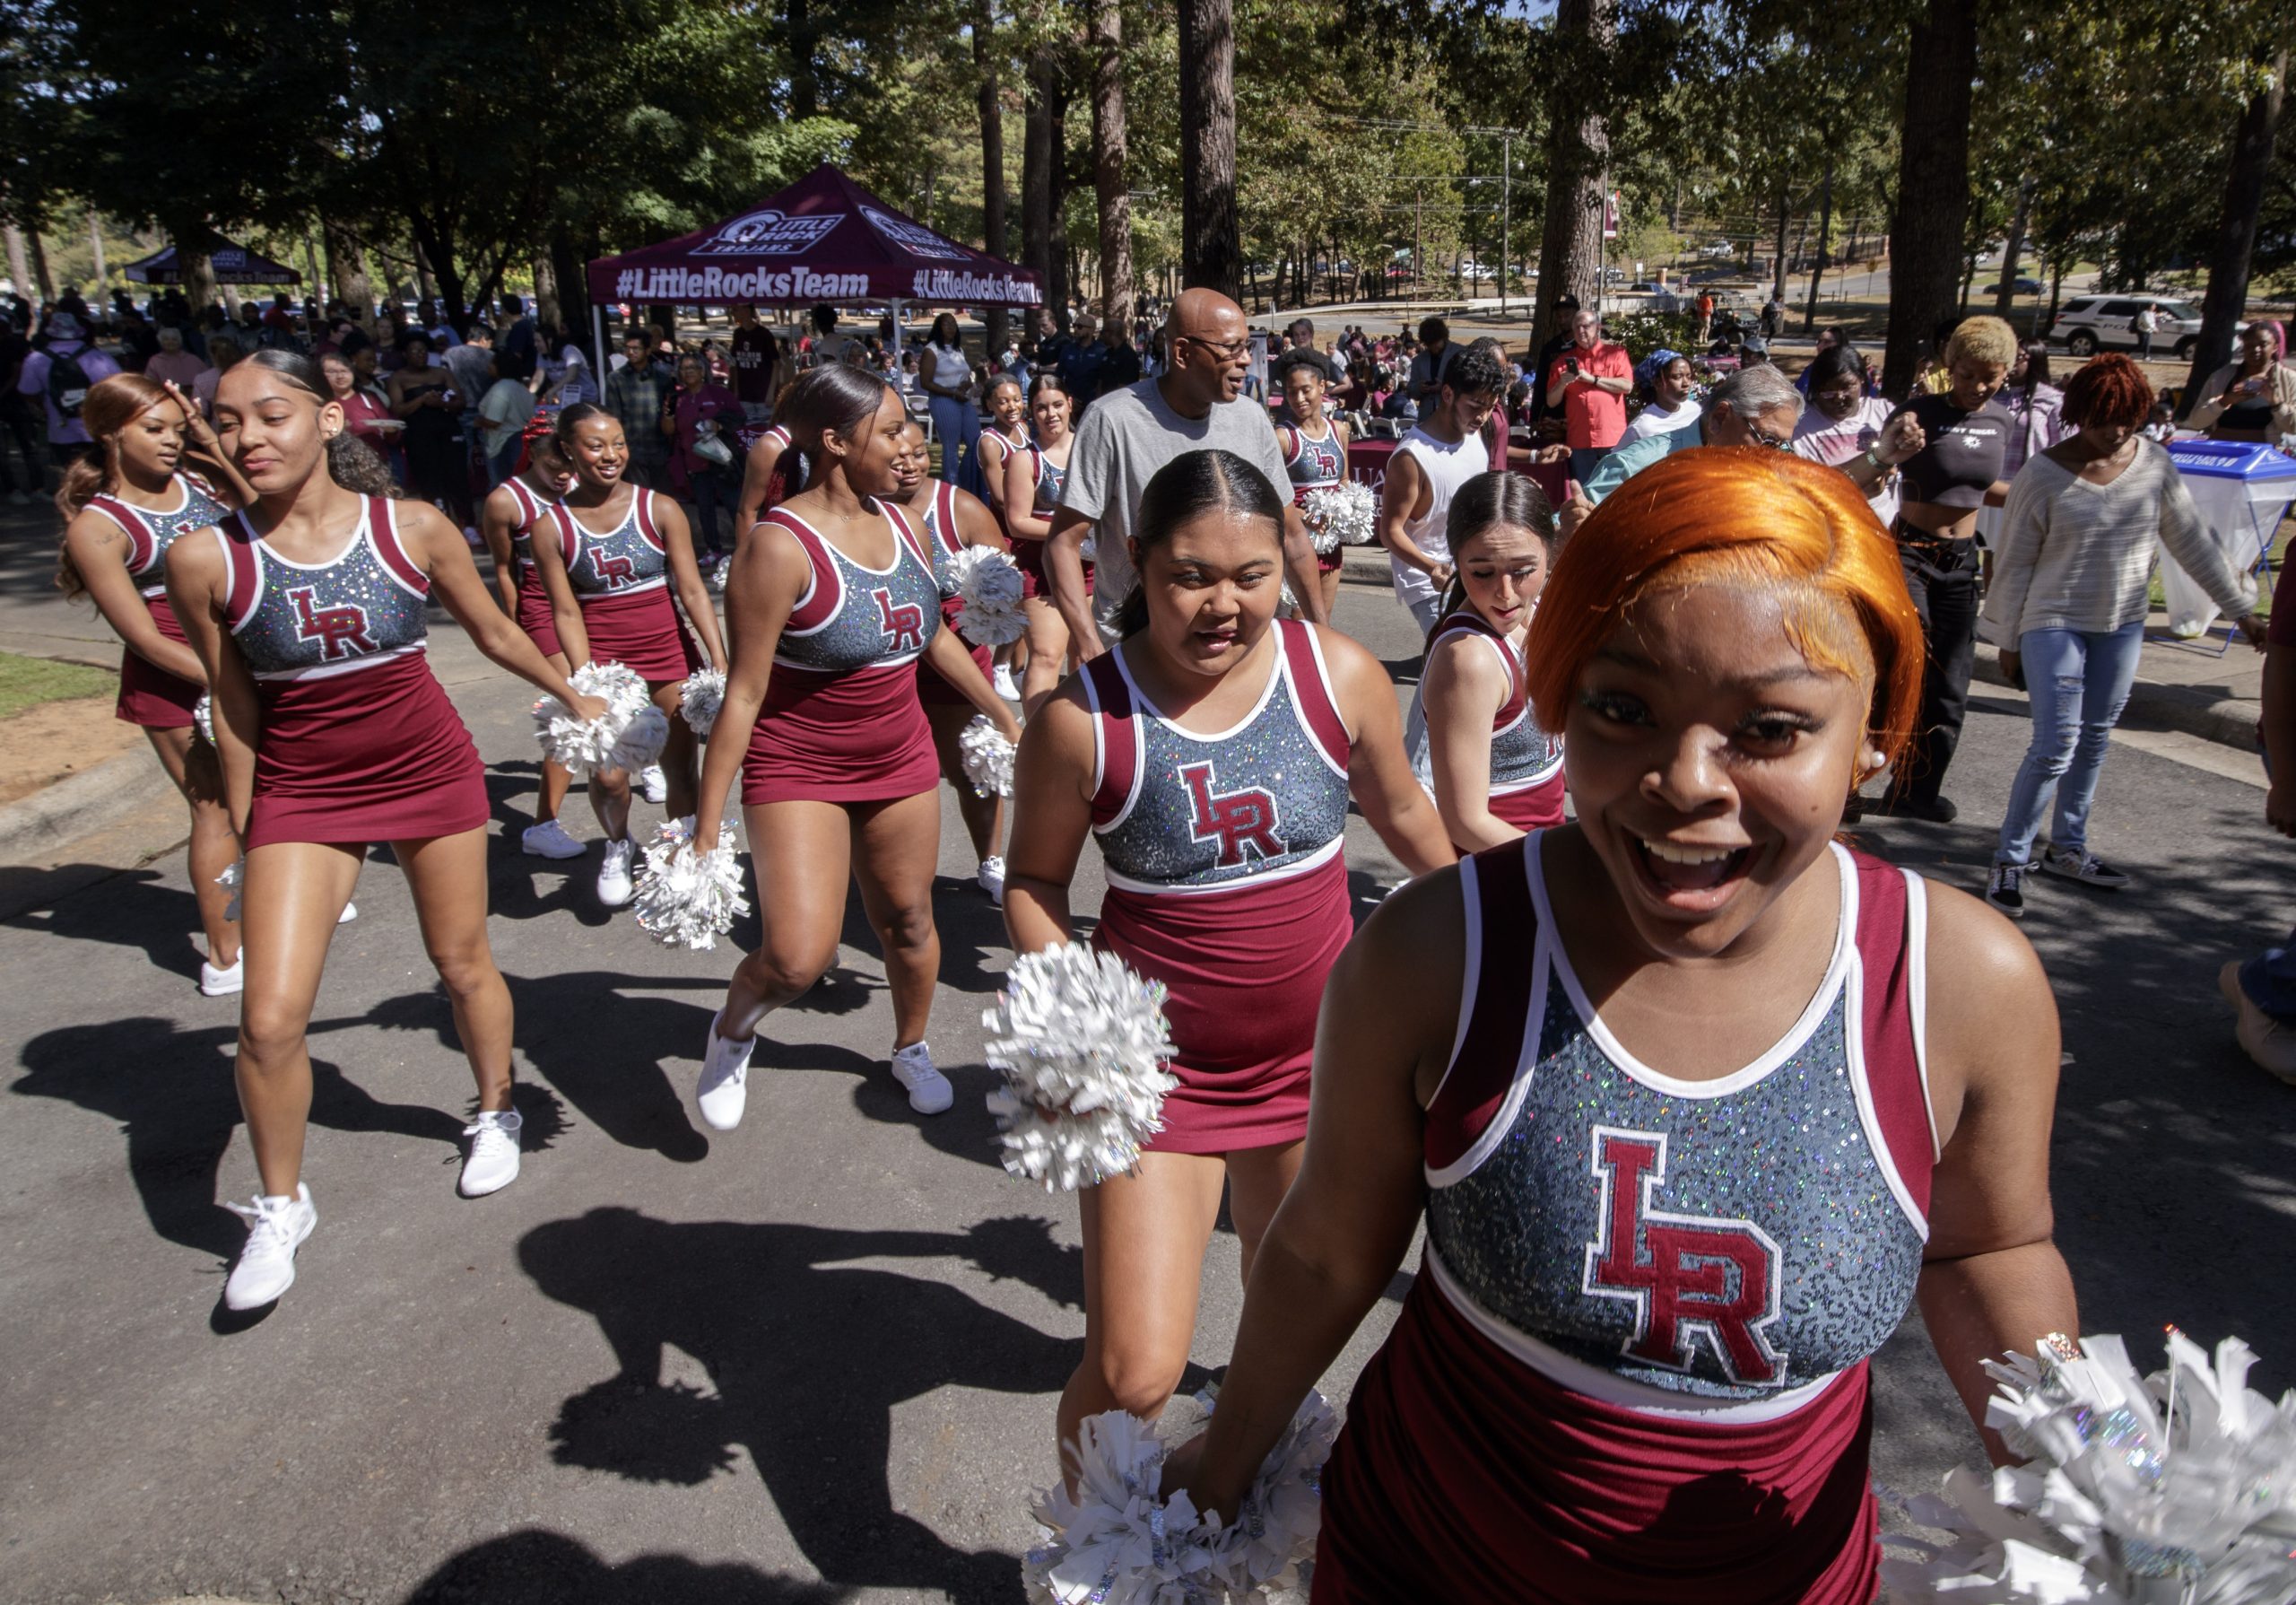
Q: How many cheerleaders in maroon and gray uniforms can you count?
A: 13